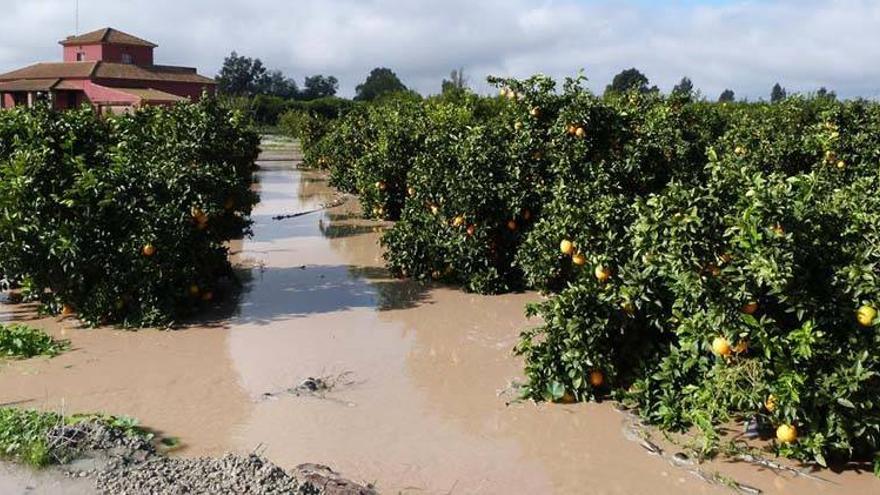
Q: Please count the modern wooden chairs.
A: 0